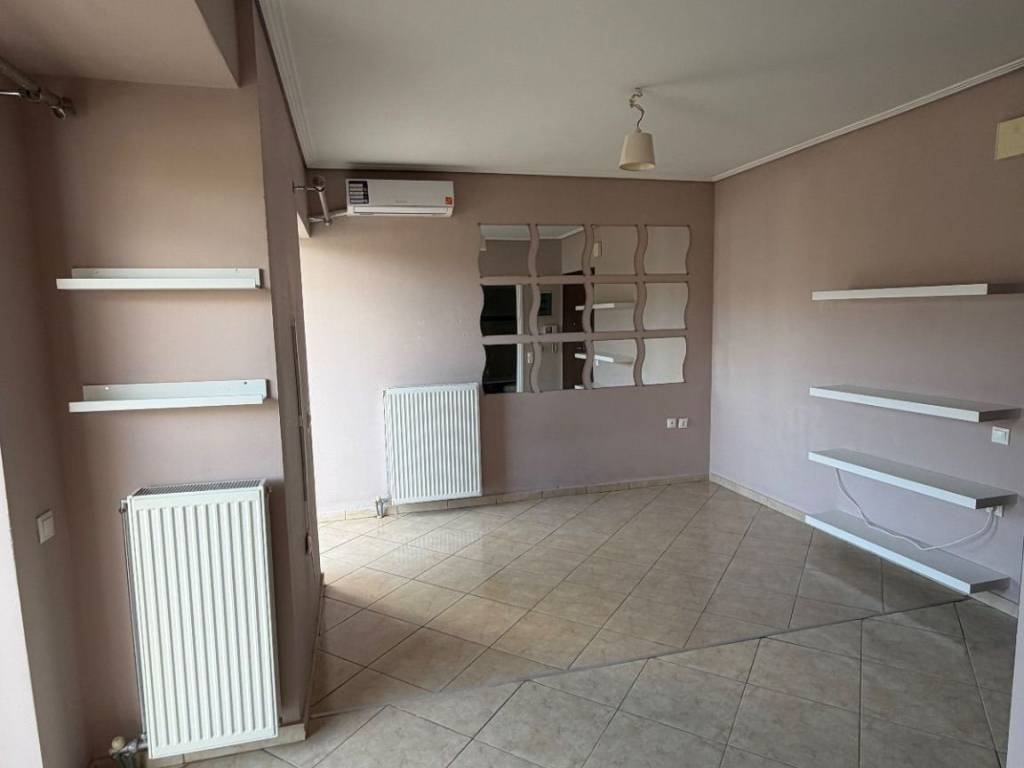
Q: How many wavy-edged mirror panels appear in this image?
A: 12